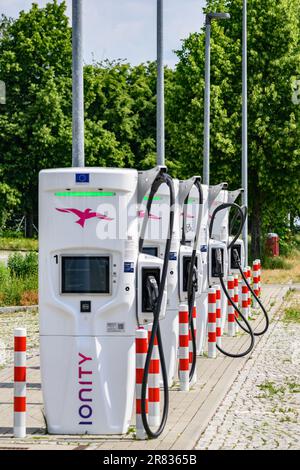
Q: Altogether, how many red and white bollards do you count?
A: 13